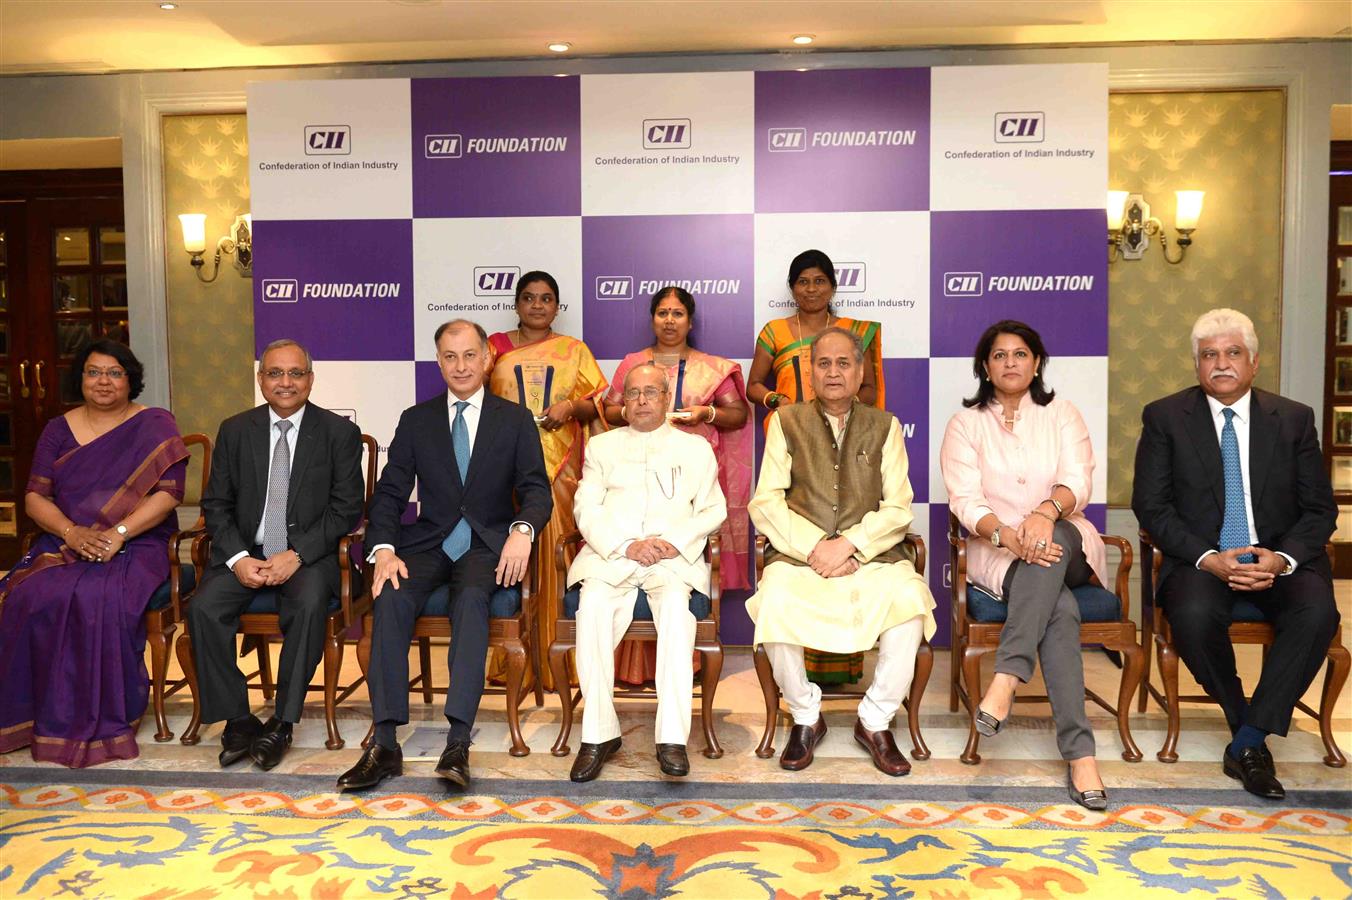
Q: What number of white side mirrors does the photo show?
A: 0